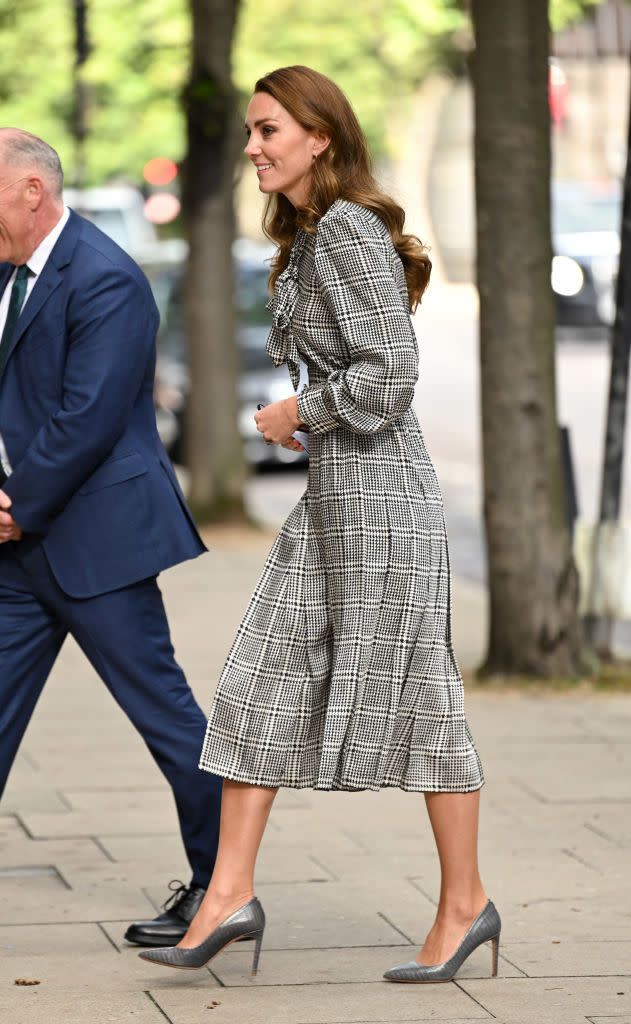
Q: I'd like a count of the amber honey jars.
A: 0